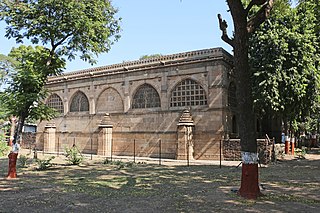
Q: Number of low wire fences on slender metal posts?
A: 1